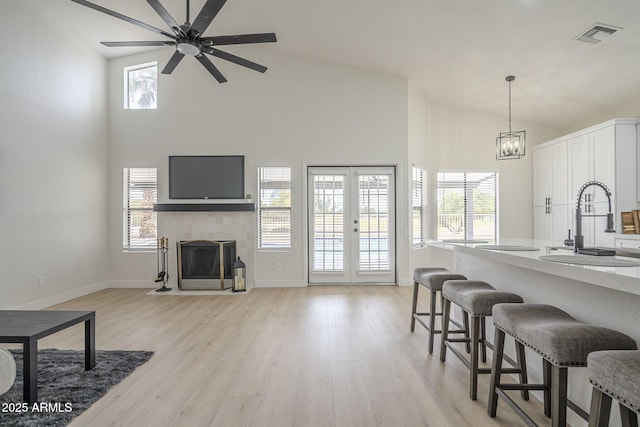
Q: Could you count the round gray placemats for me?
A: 3